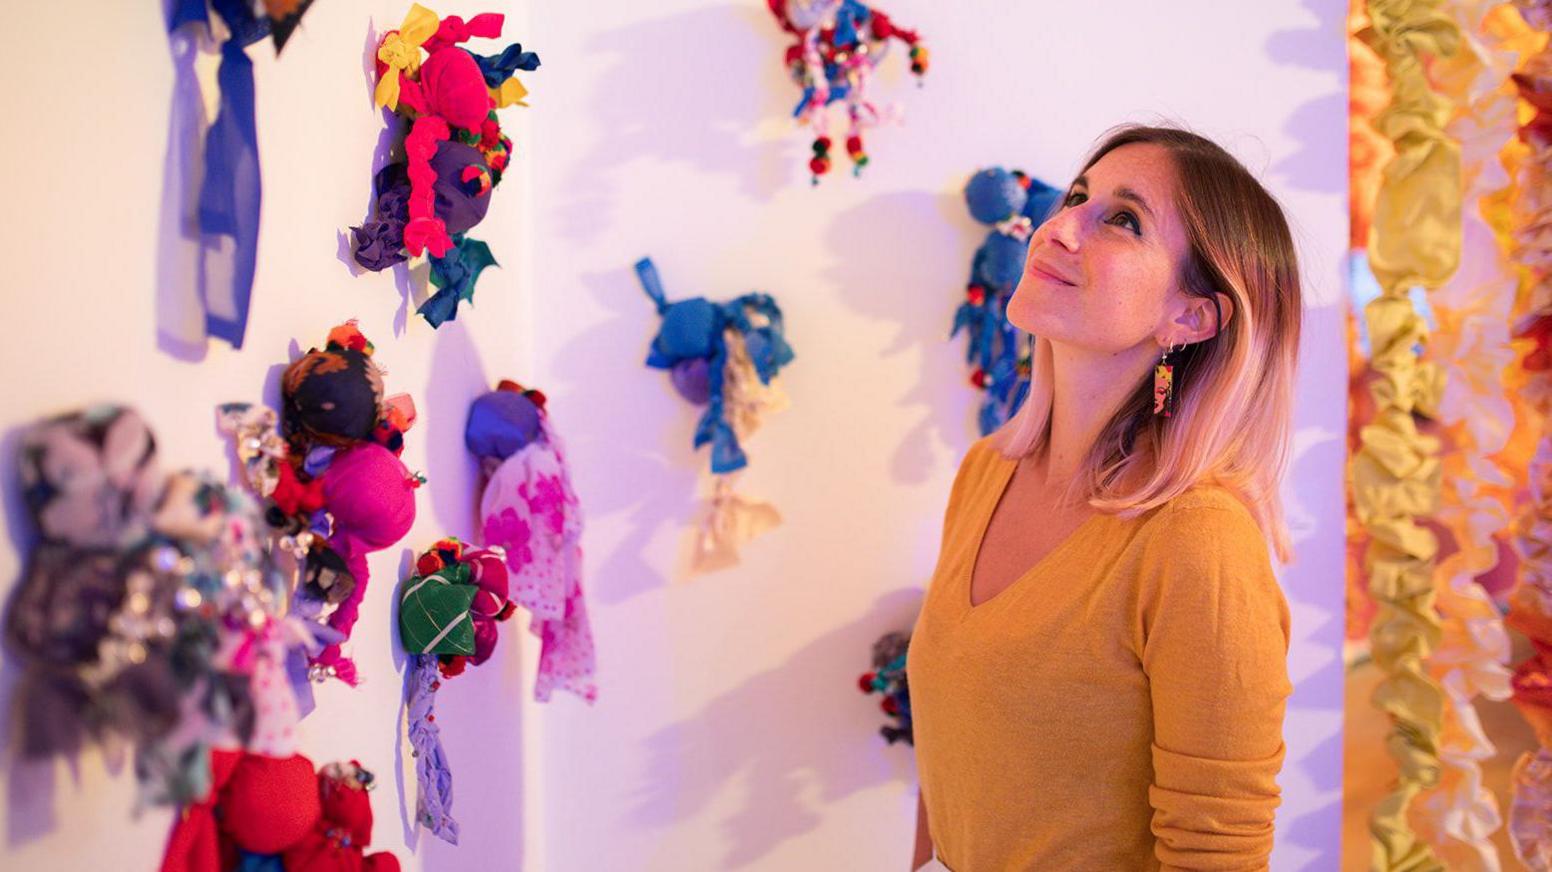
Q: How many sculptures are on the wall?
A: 11